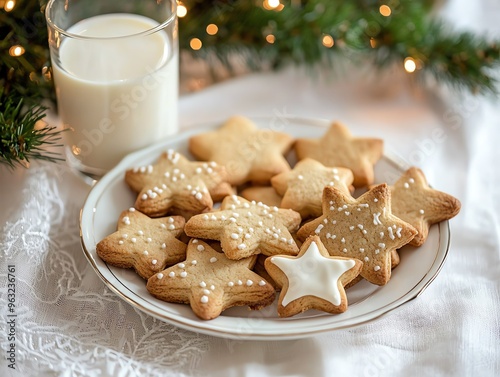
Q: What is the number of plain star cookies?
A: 2